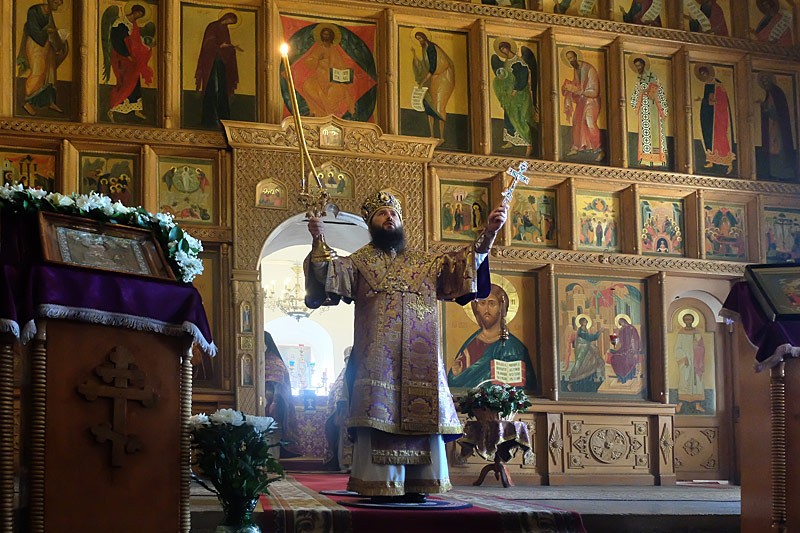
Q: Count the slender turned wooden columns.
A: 4